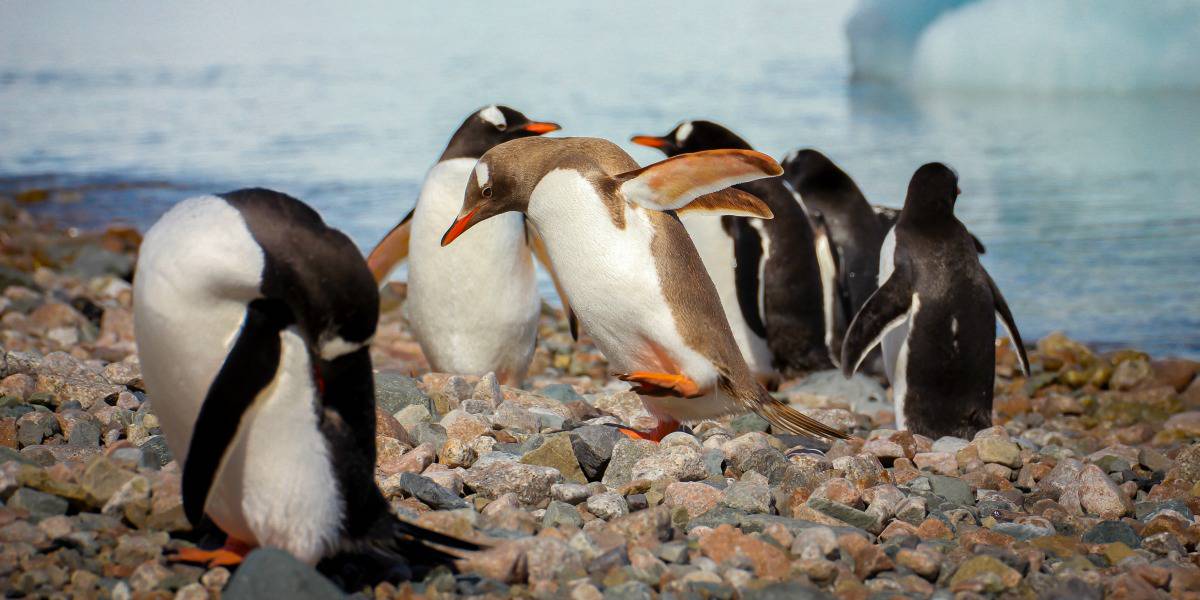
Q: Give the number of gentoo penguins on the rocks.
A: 6